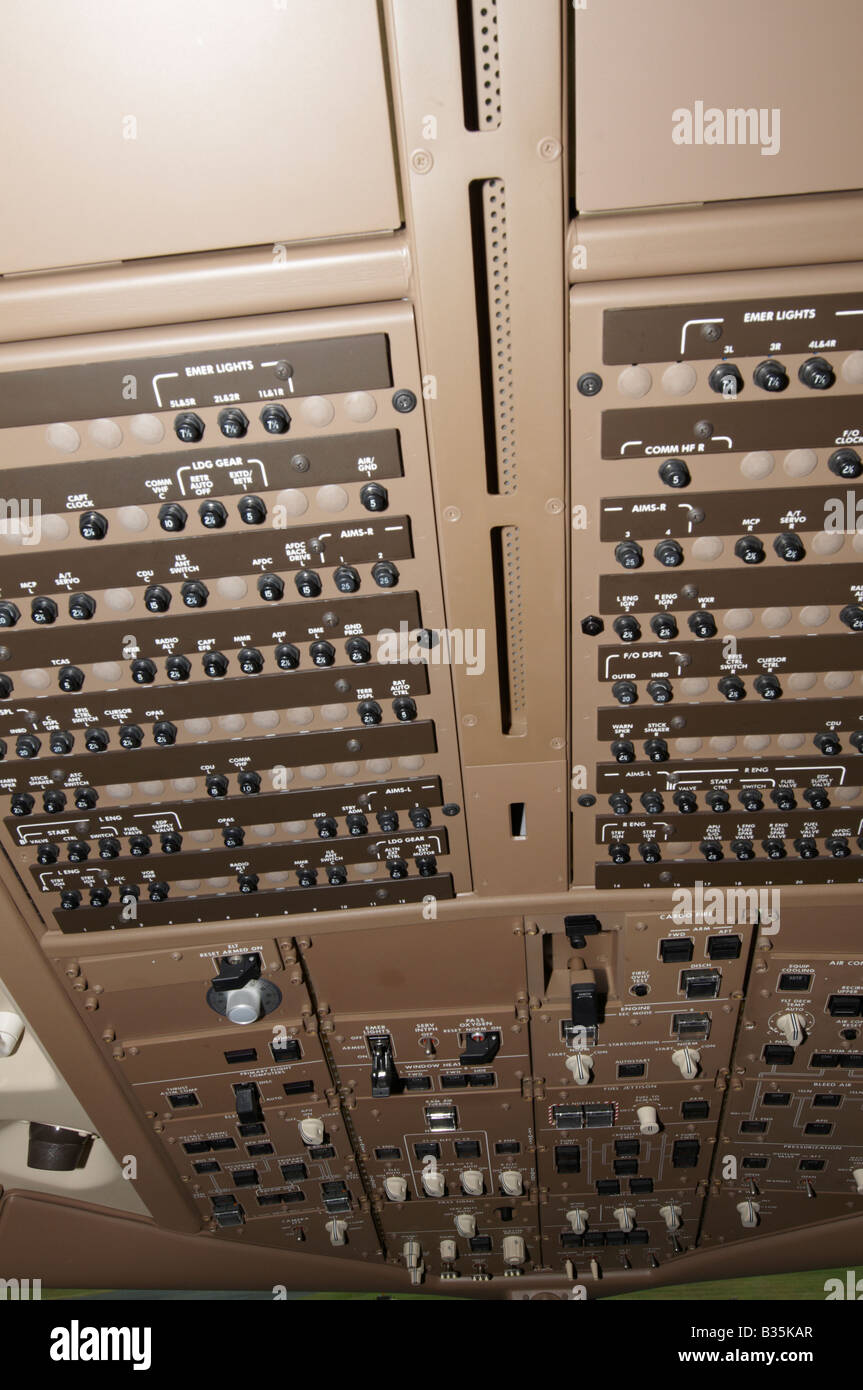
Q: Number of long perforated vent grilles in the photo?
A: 3